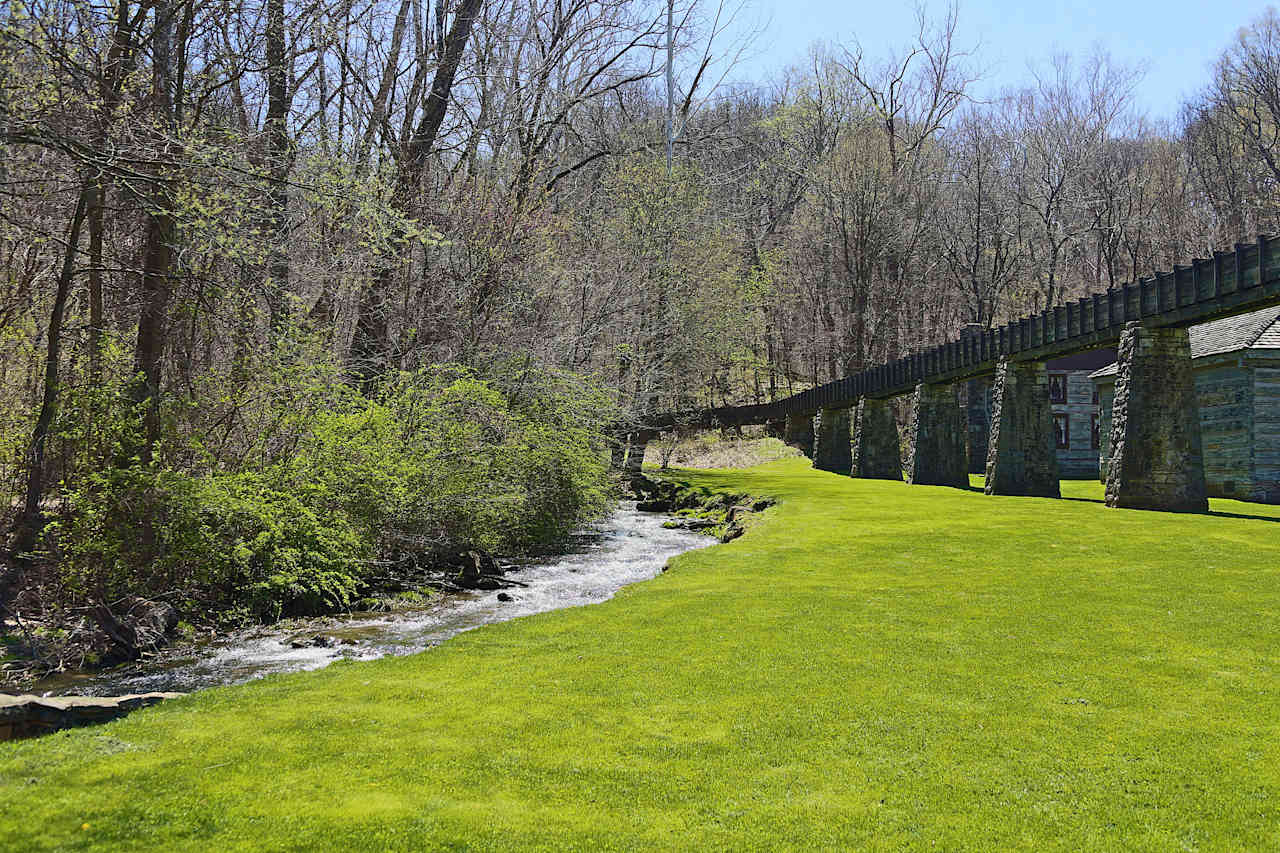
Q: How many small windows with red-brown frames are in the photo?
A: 4